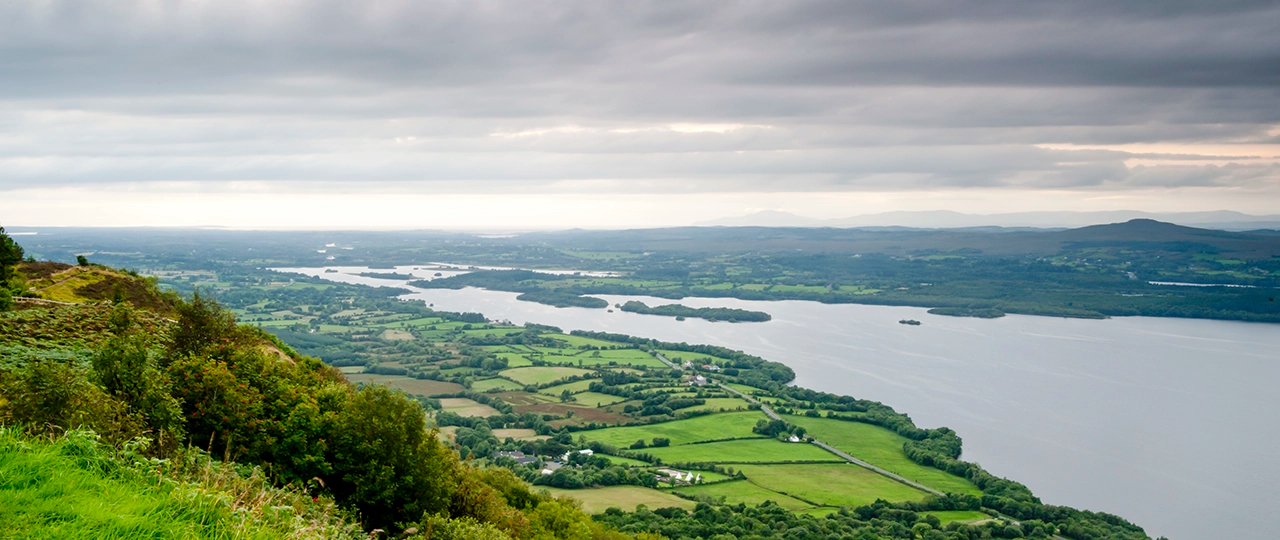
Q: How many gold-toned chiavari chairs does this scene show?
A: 0